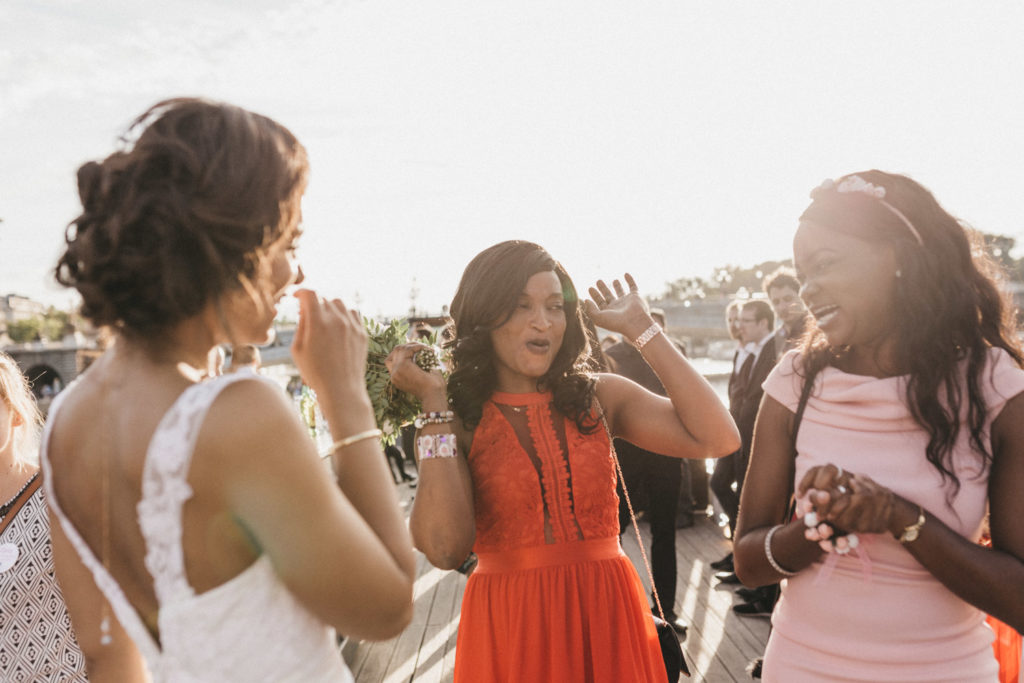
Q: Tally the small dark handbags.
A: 1